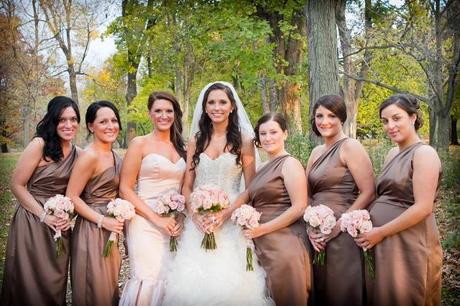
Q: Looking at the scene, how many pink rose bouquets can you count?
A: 7